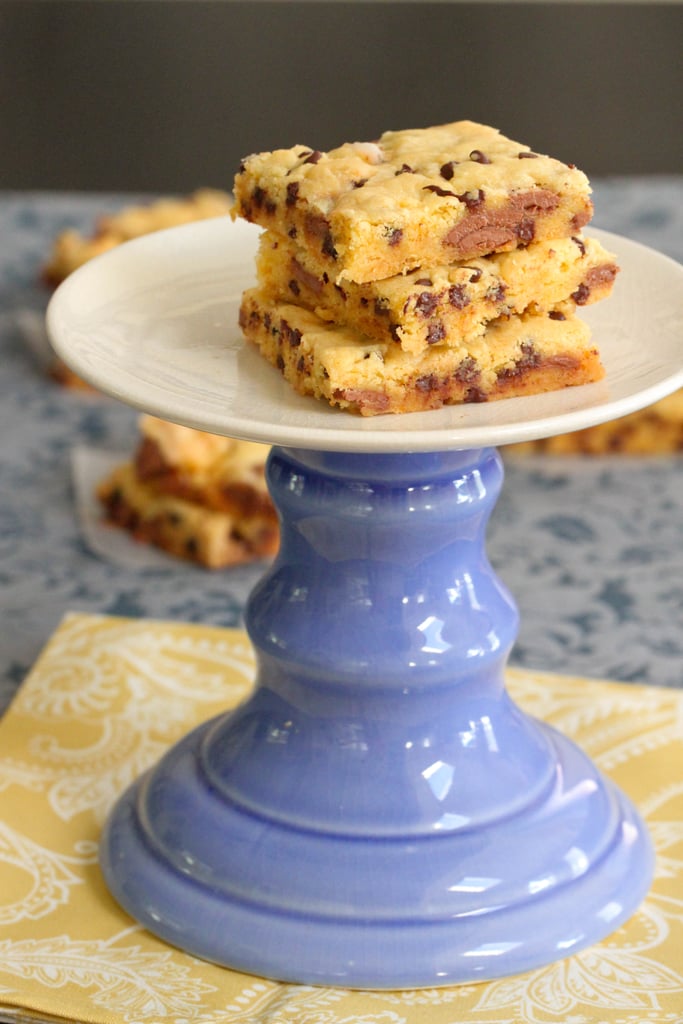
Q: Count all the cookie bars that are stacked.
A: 3